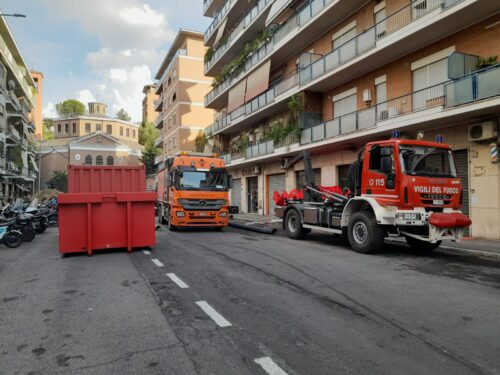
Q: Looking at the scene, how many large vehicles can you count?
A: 2